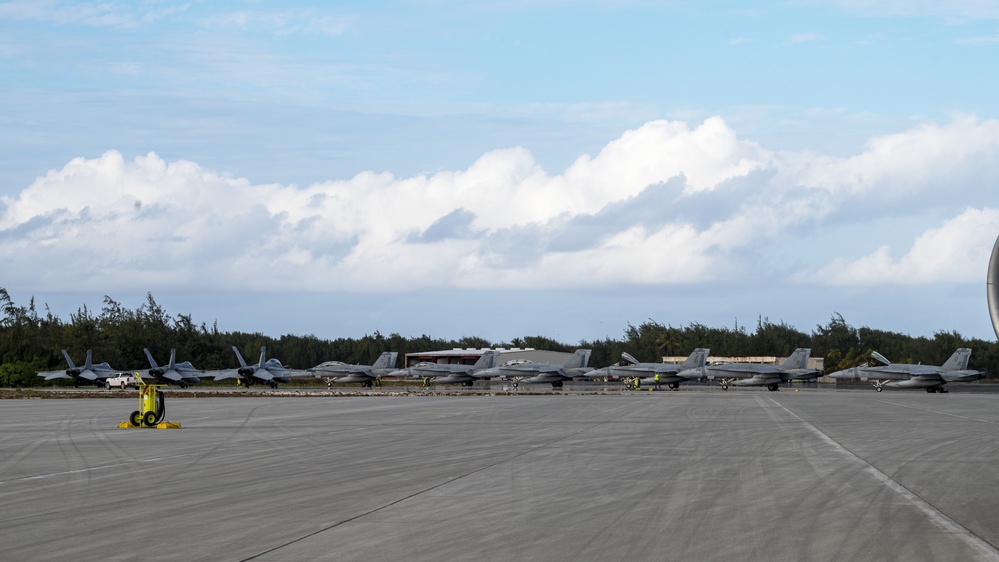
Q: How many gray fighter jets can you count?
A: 9